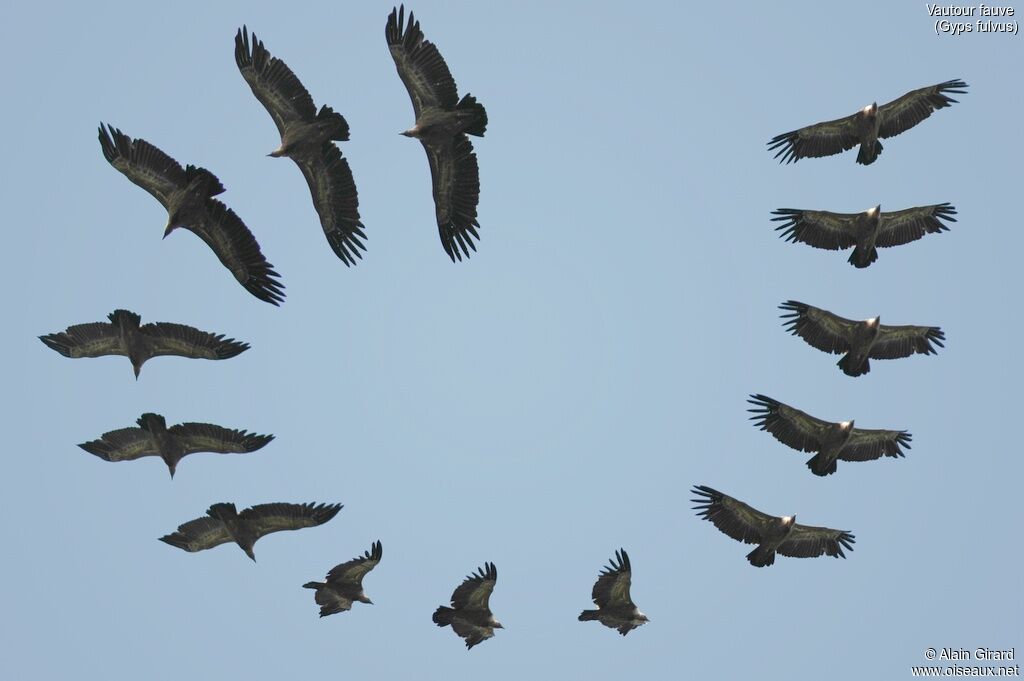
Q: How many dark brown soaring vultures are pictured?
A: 14